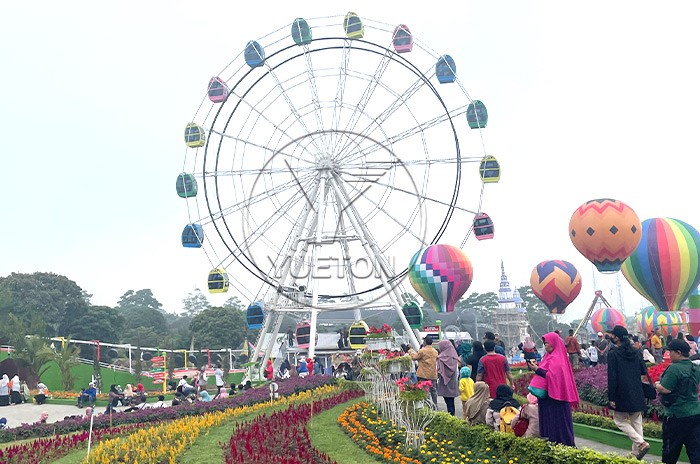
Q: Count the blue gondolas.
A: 4